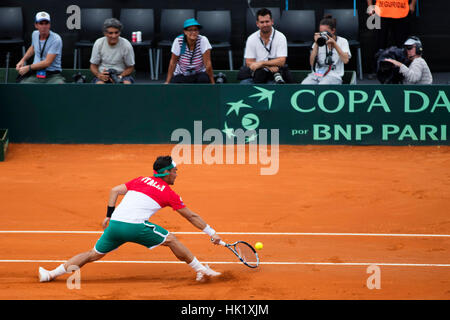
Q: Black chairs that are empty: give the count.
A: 8